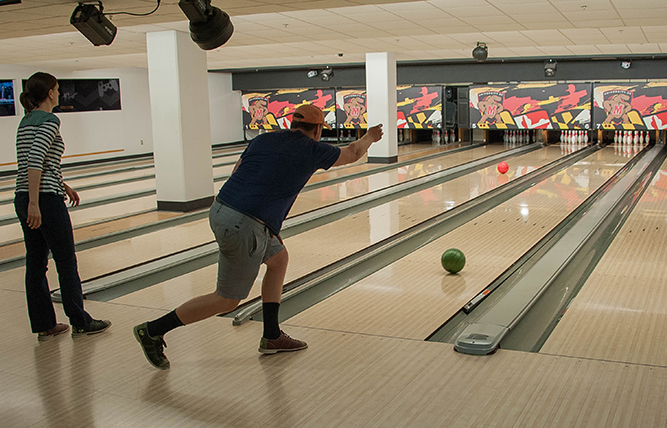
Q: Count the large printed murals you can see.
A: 4